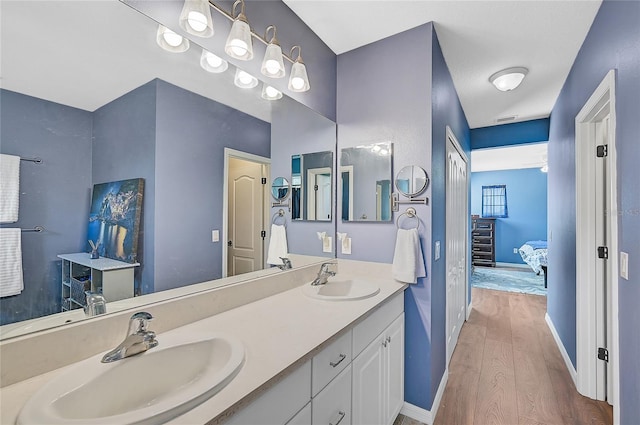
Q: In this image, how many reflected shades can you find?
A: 4